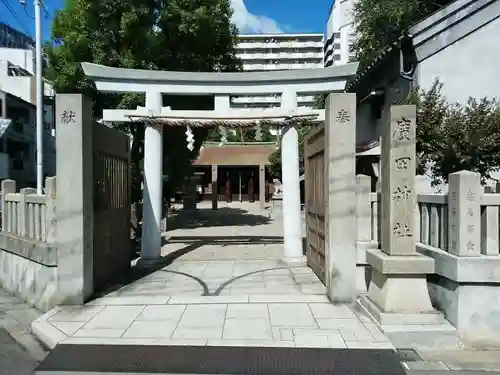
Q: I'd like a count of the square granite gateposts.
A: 2